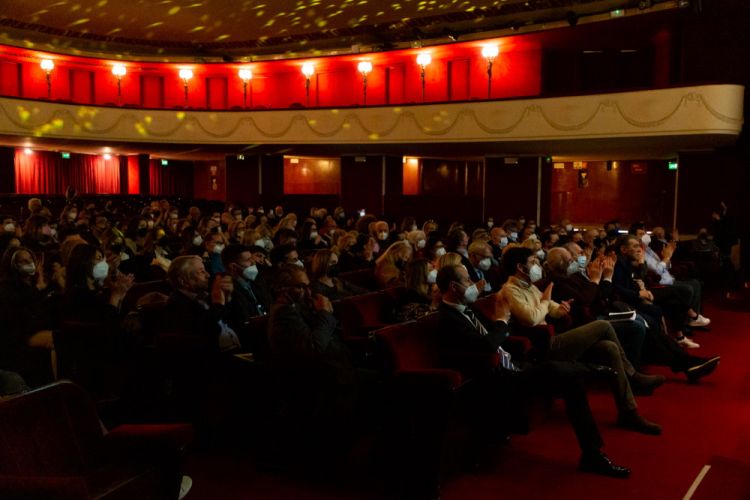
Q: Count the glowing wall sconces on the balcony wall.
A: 8